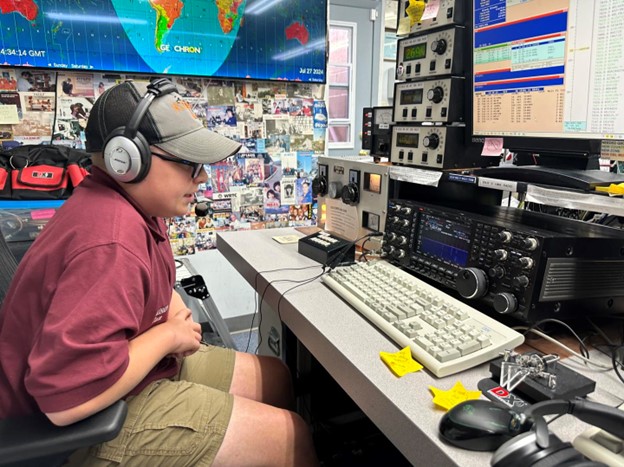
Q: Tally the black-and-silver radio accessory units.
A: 4